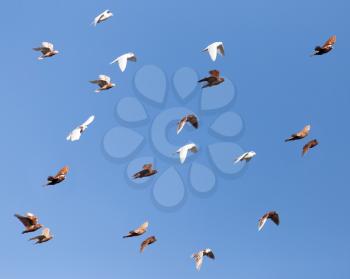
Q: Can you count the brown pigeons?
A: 15